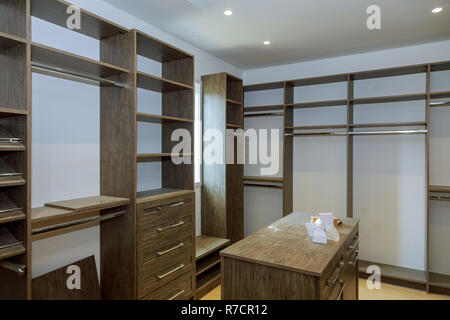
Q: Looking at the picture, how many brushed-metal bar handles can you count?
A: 9